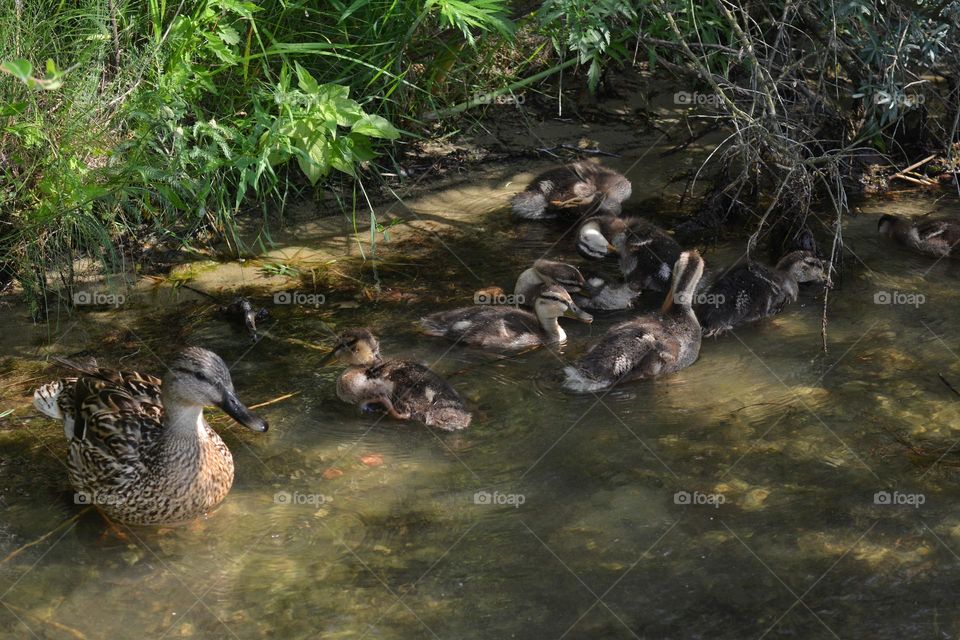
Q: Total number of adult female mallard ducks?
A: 1